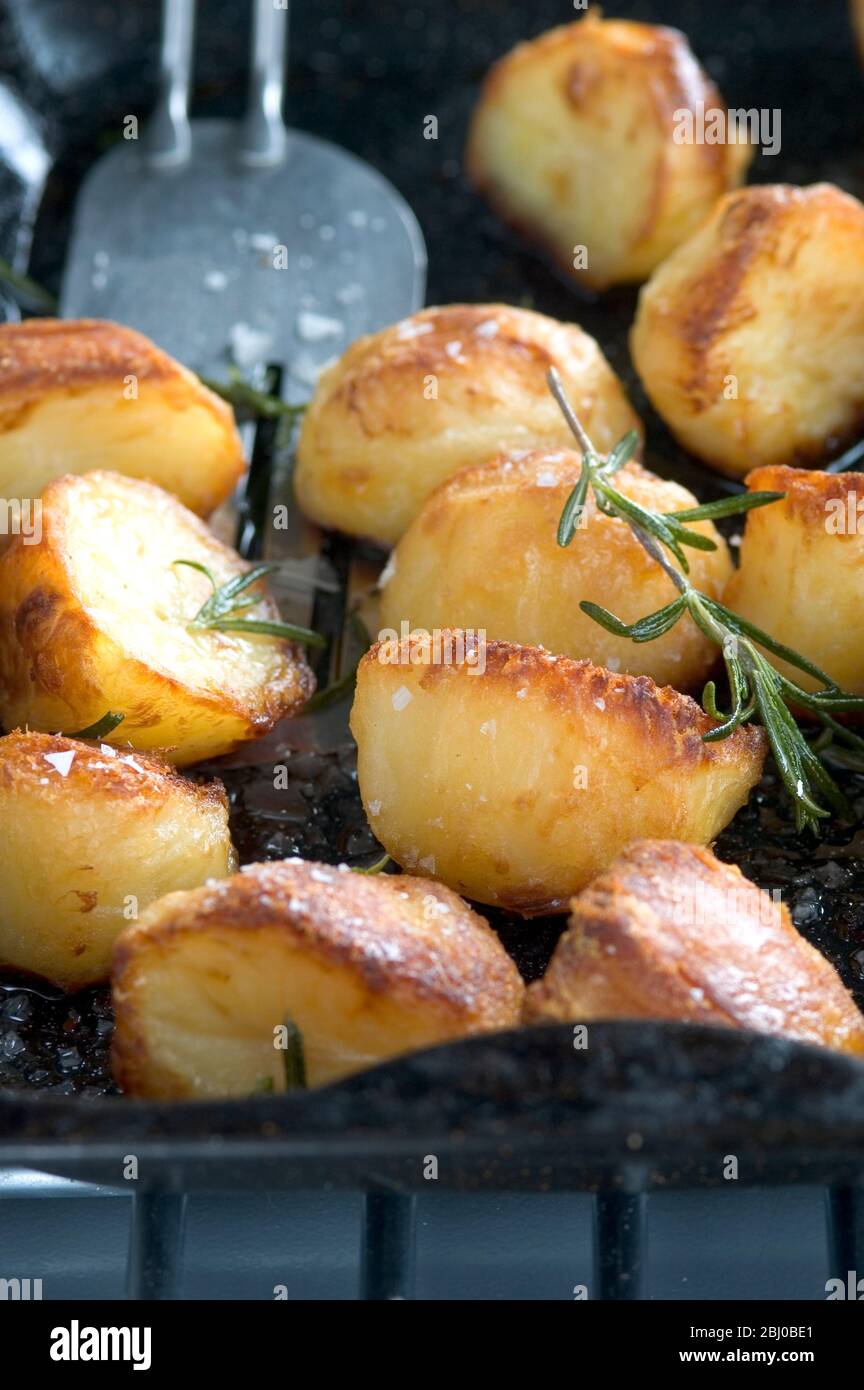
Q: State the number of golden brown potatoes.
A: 11